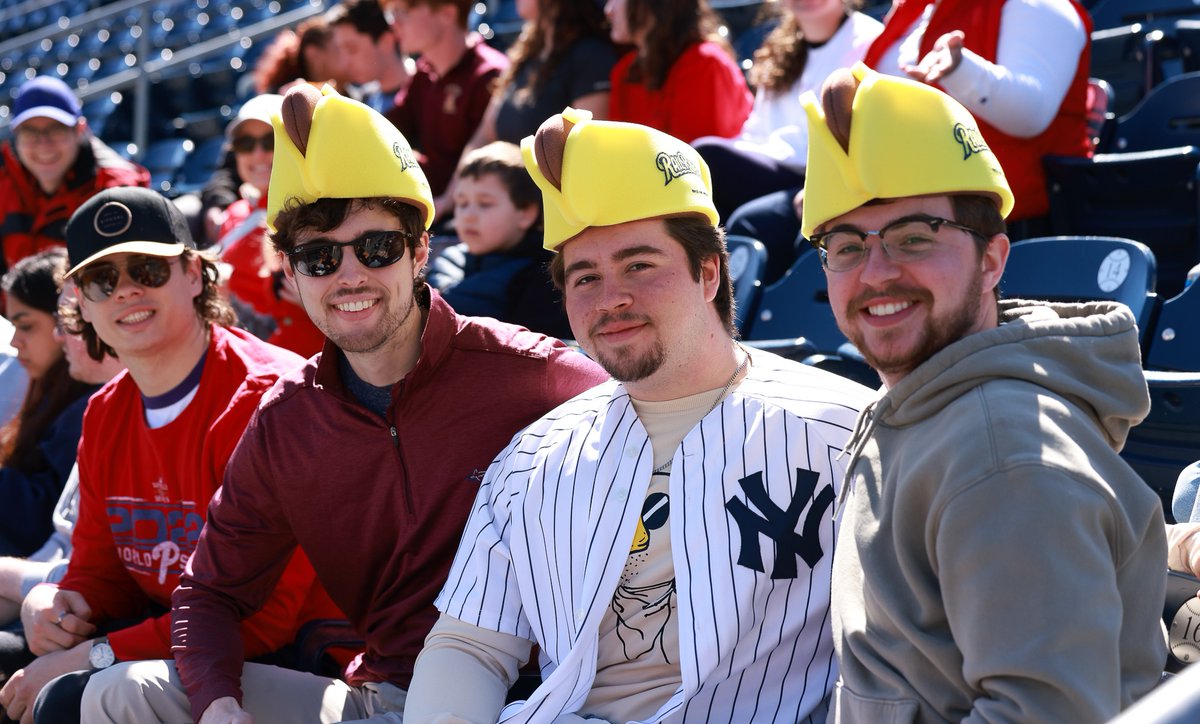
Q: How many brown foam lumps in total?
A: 3